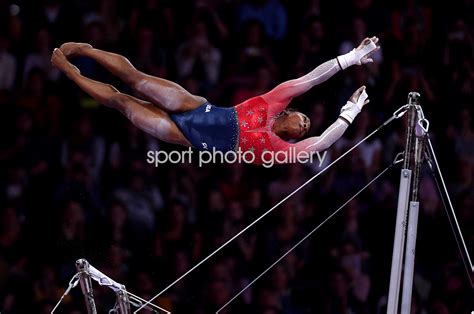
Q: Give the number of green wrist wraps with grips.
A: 0